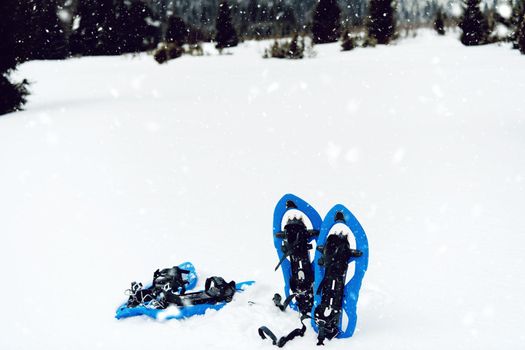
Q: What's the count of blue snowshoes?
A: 4